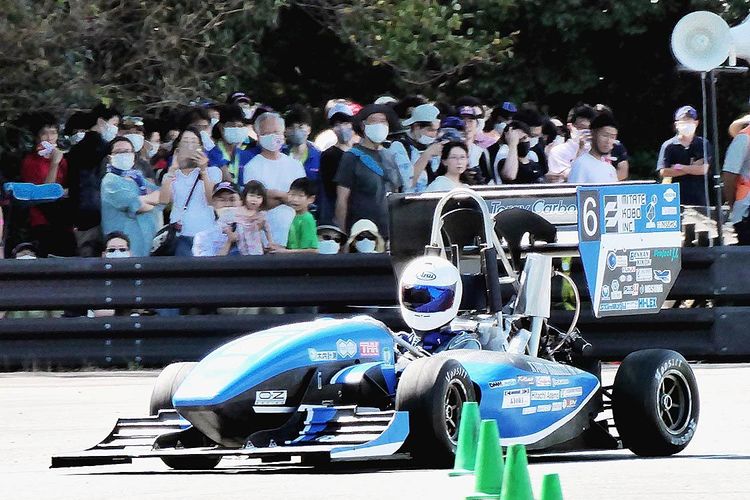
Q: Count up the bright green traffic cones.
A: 4